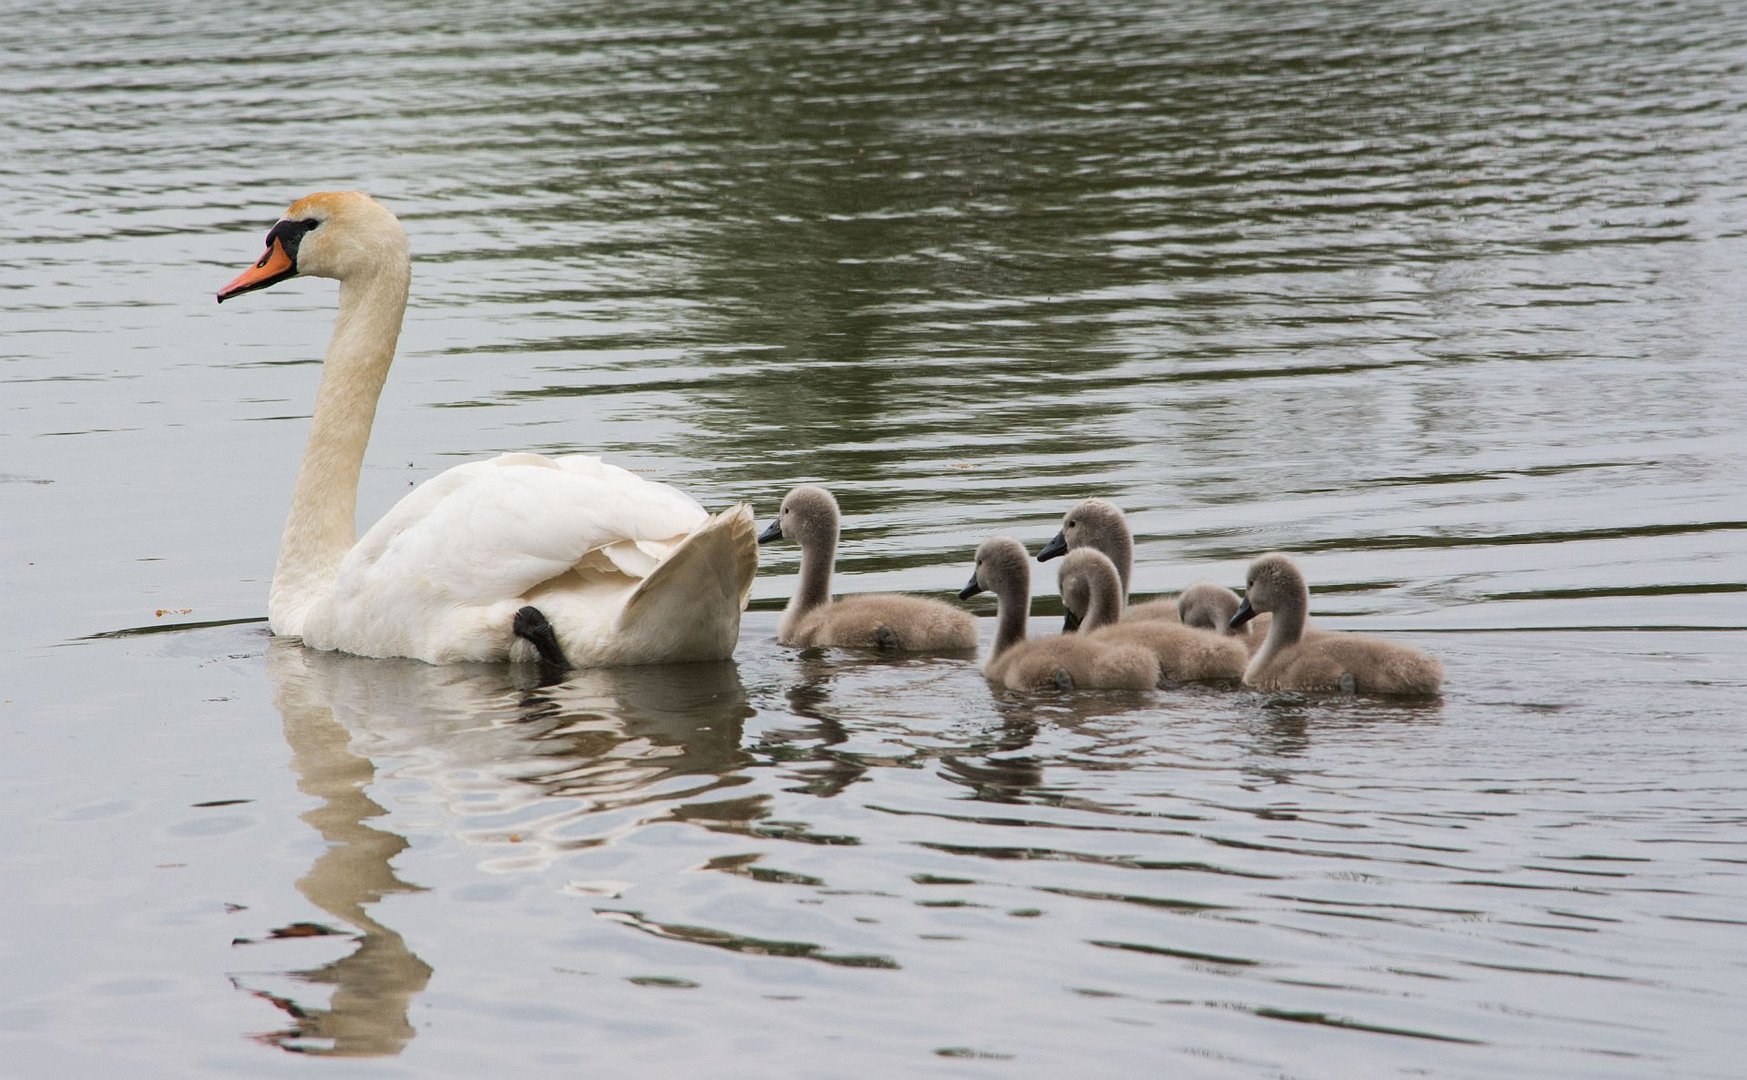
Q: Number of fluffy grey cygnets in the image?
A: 6